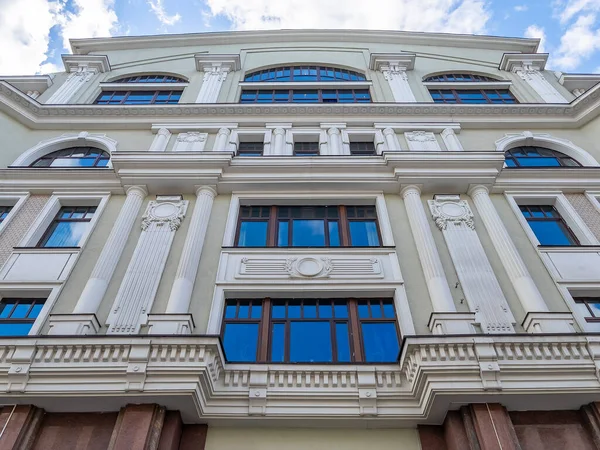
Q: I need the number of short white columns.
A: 6